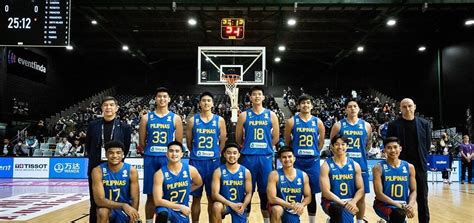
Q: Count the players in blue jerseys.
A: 11